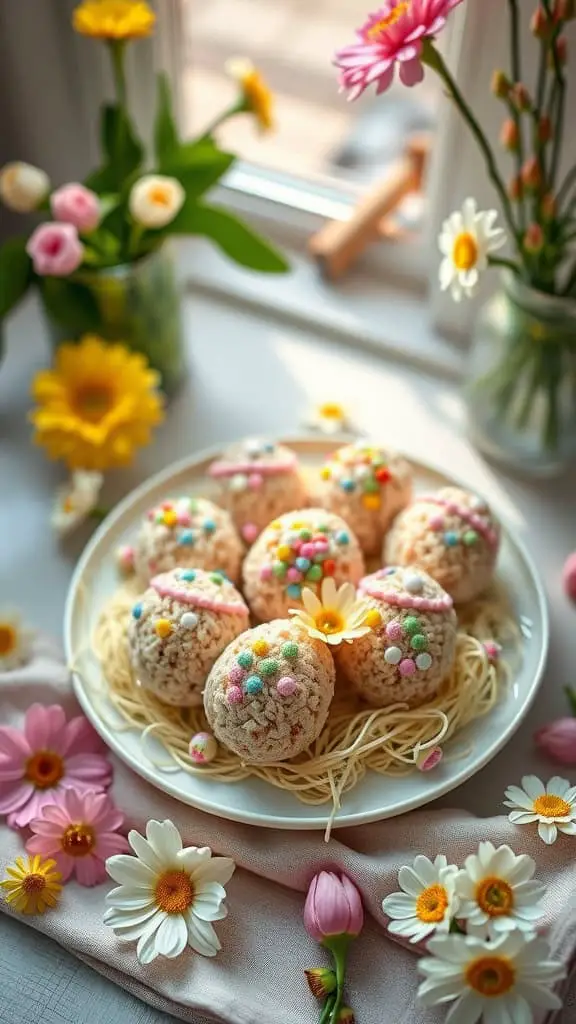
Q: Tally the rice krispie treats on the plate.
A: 8